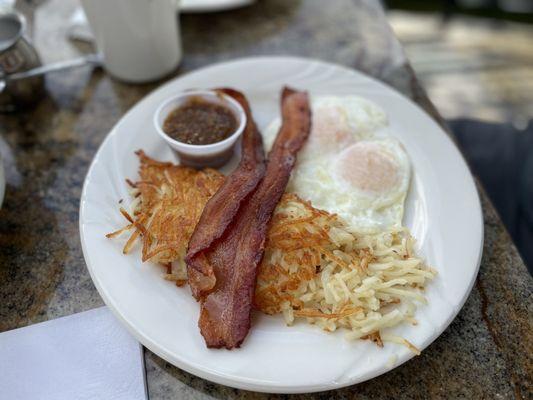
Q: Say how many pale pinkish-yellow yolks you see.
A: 2